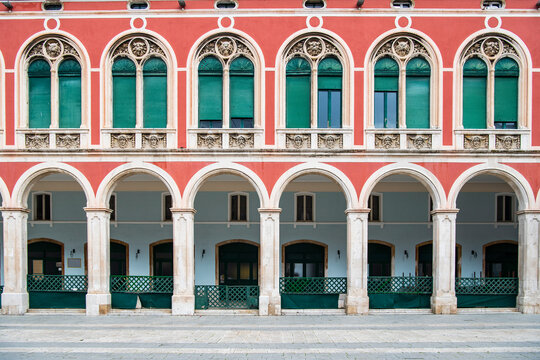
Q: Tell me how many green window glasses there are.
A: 12